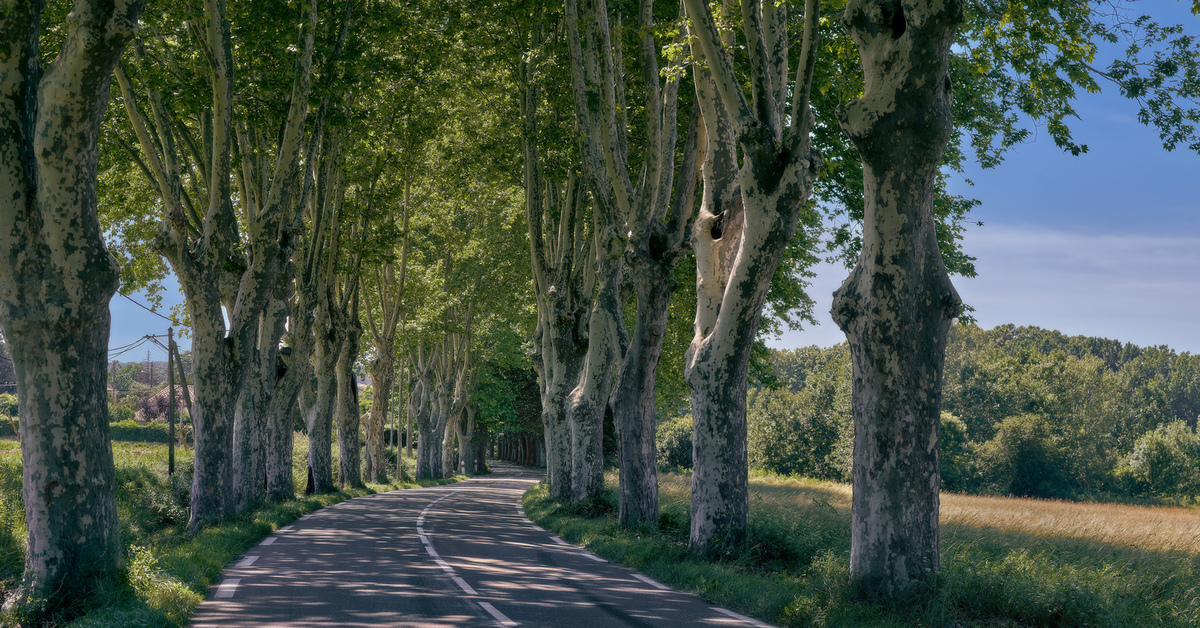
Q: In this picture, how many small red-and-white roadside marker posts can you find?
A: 2